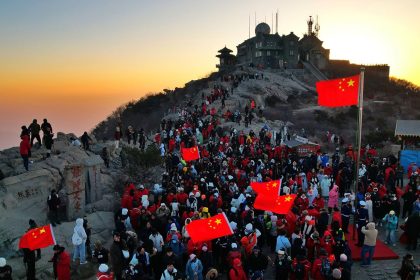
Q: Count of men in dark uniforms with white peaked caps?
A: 2